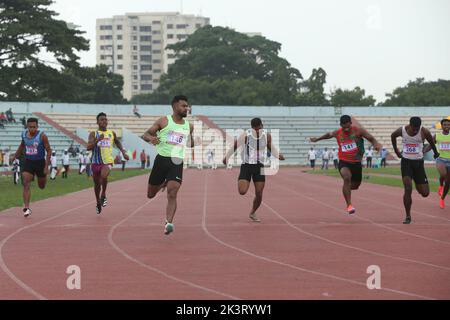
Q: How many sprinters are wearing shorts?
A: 7